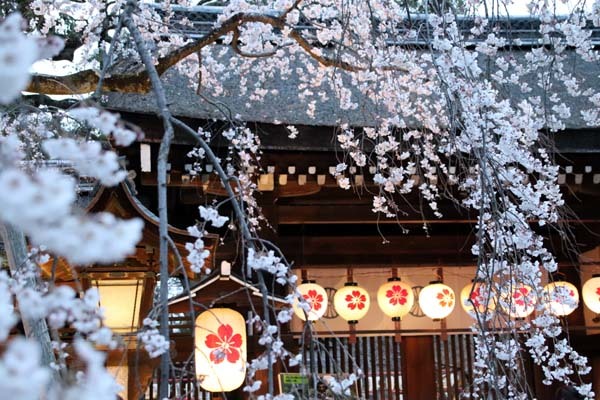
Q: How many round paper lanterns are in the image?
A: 8